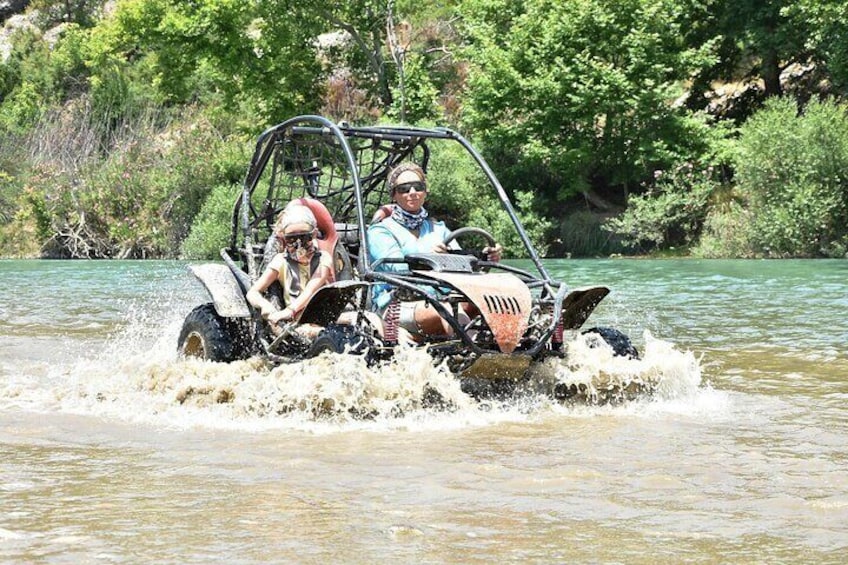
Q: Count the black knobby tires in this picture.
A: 3